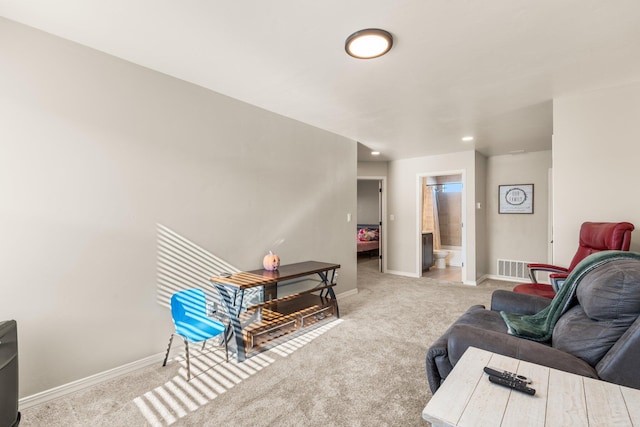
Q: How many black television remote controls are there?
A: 2